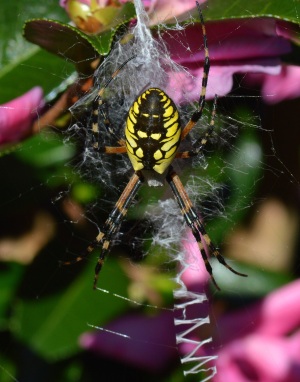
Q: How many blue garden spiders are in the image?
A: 0